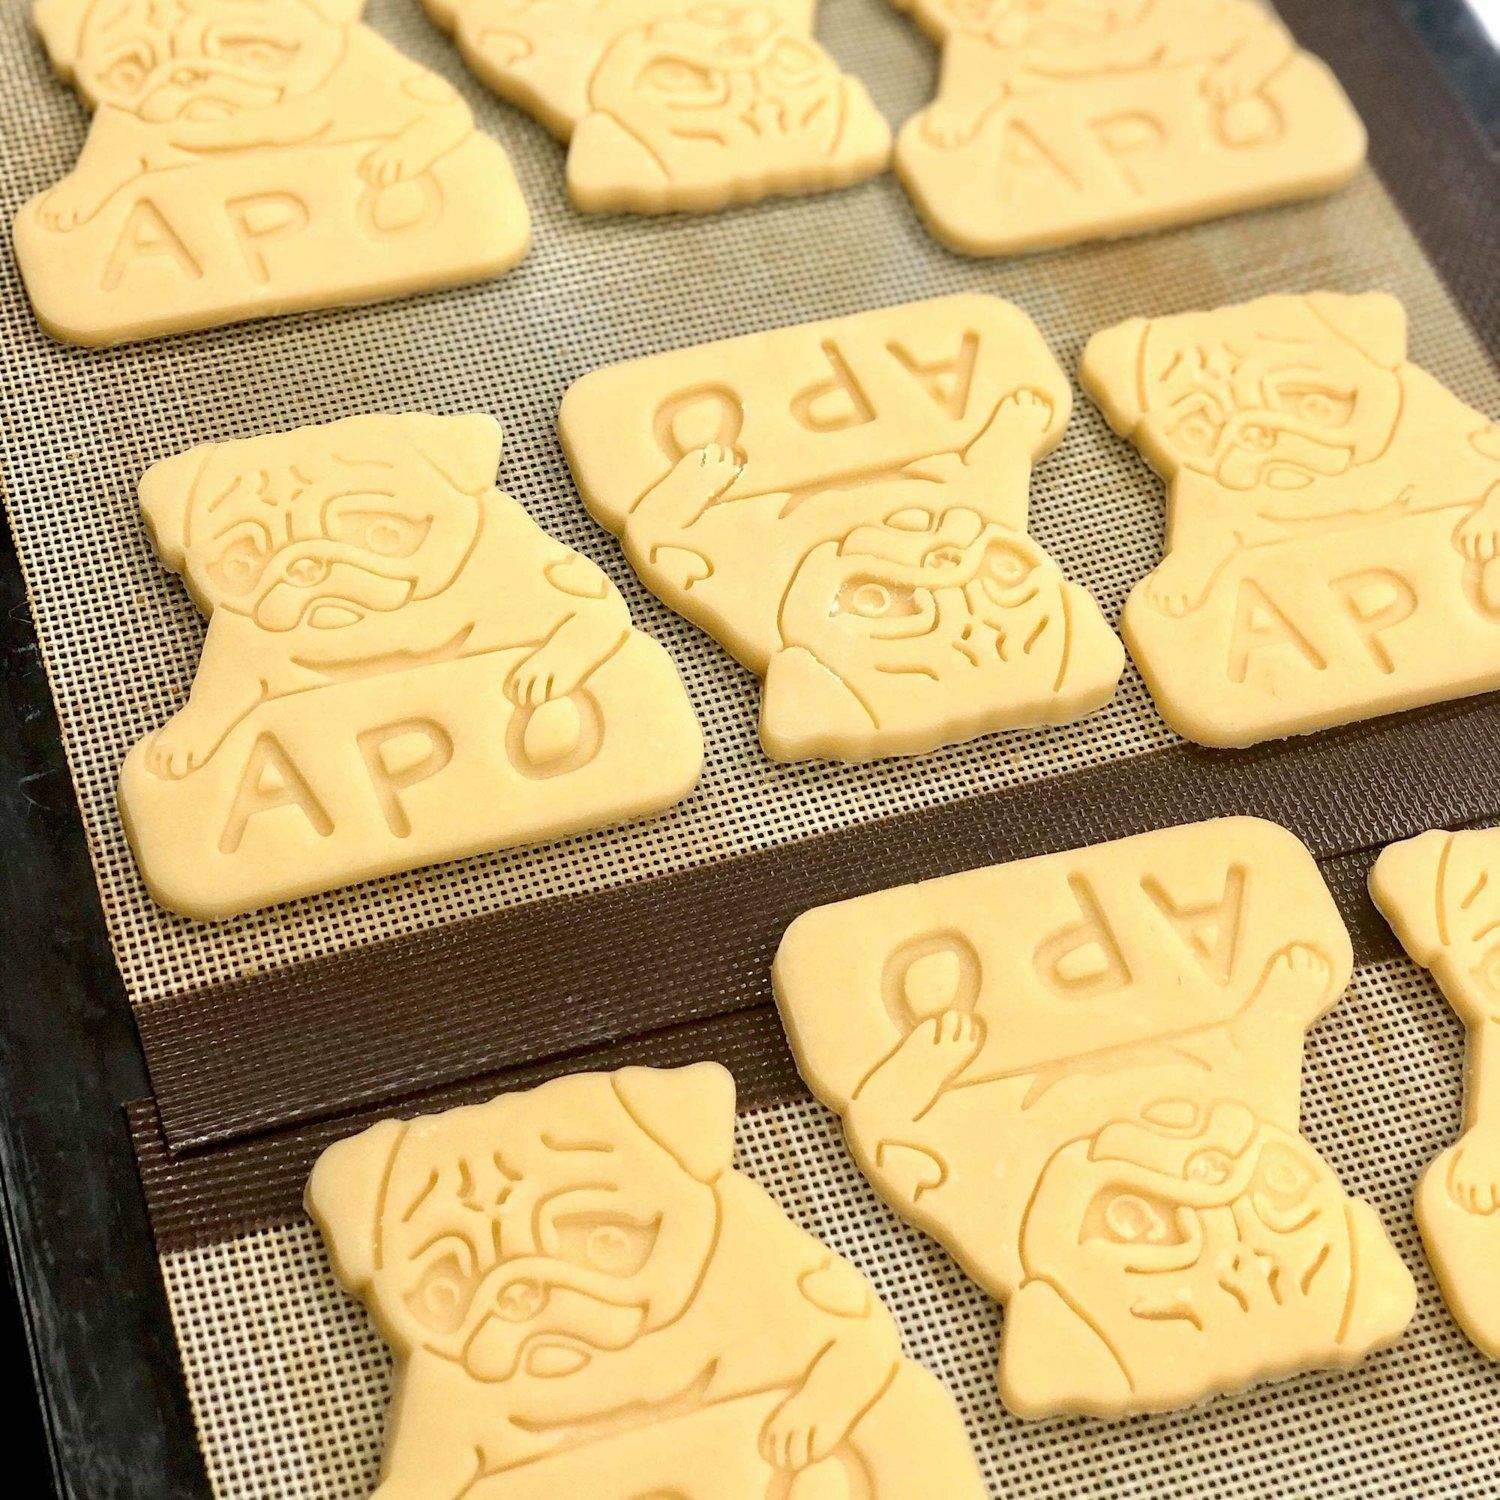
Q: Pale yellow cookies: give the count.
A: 9